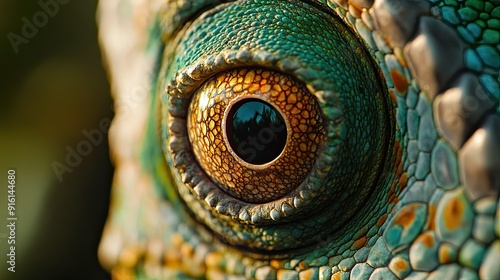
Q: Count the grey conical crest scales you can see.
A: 4